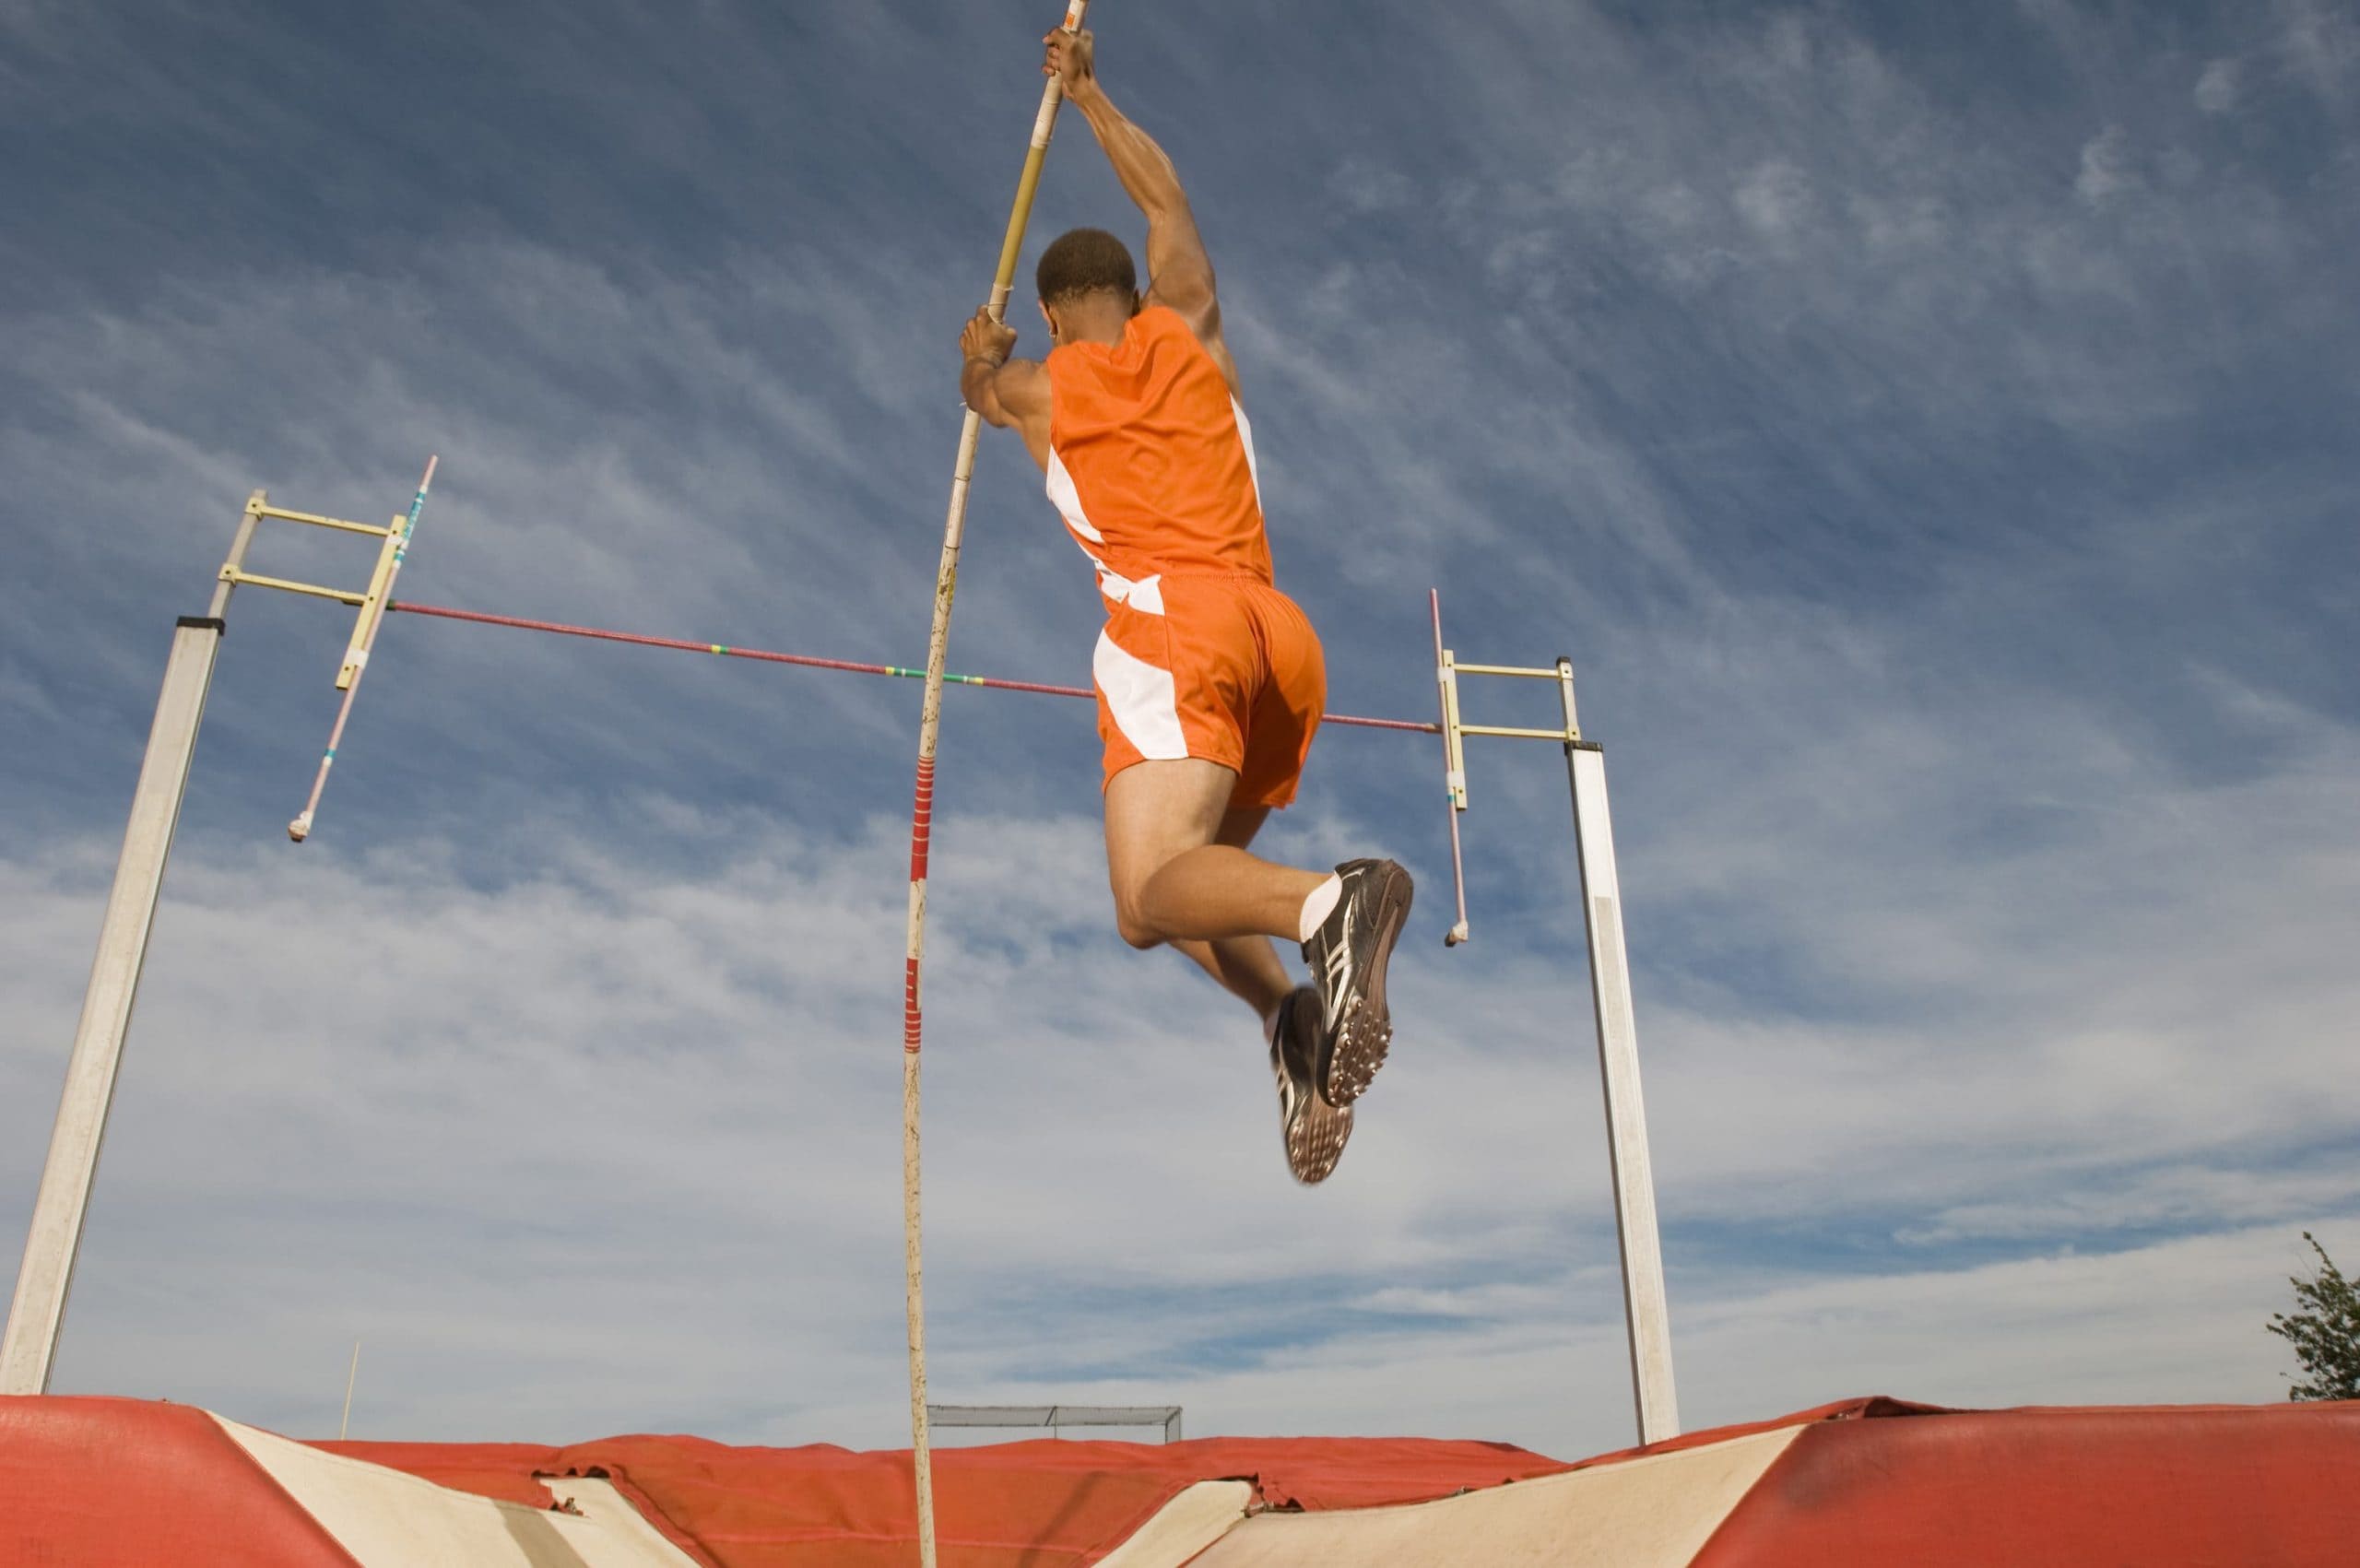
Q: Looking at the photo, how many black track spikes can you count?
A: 2